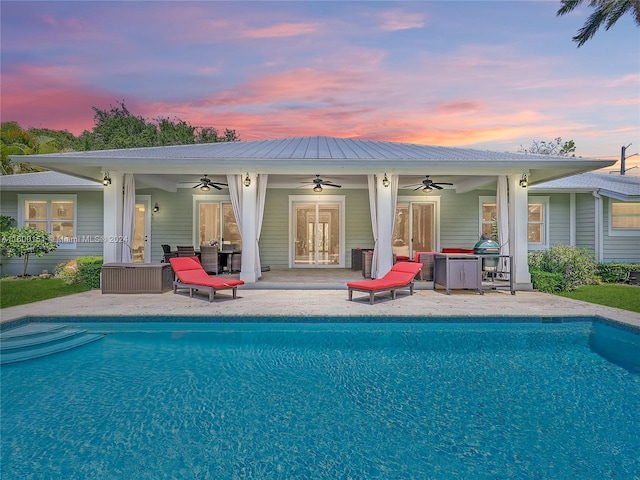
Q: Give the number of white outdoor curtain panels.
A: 6